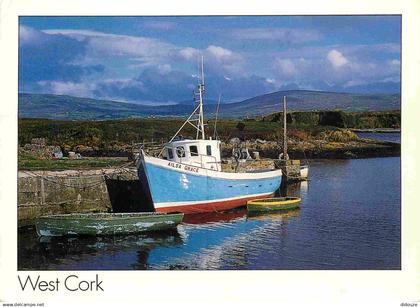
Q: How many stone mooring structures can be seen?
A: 1